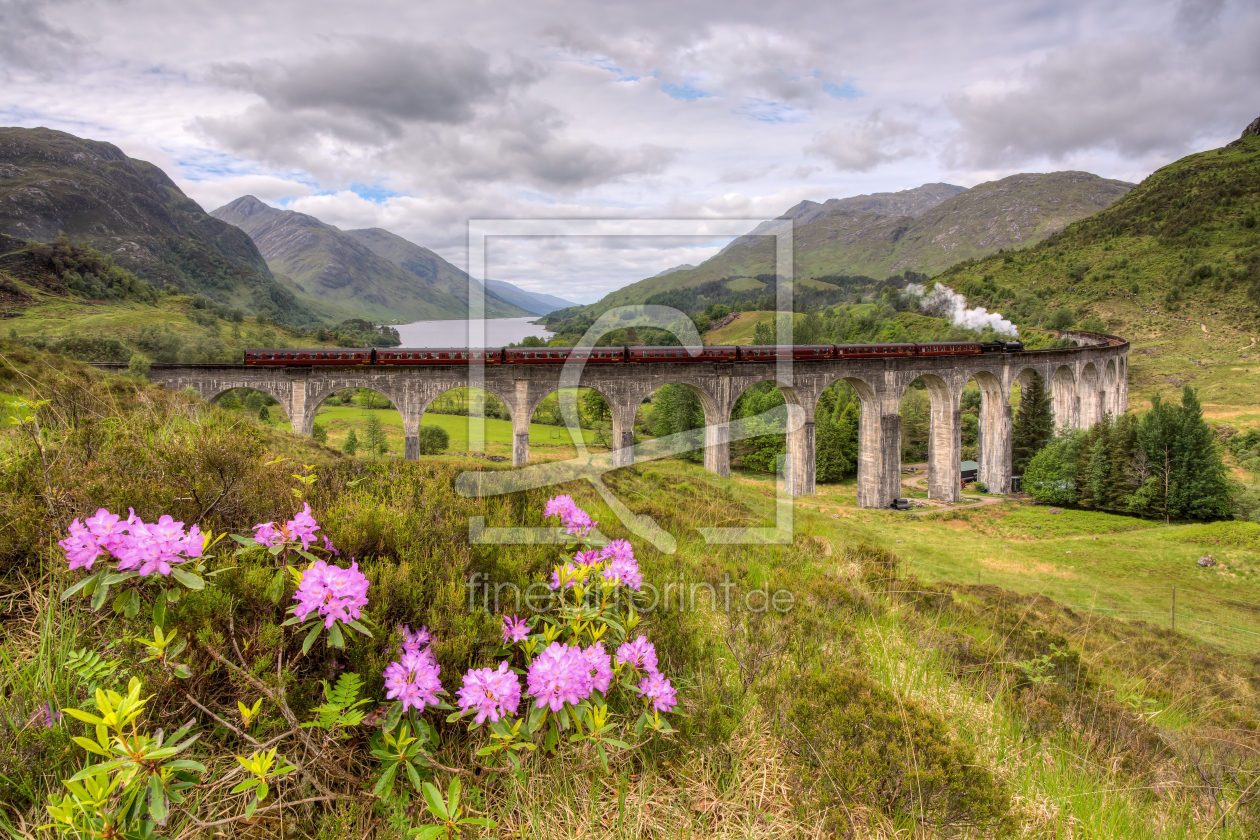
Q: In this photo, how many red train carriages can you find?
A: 7